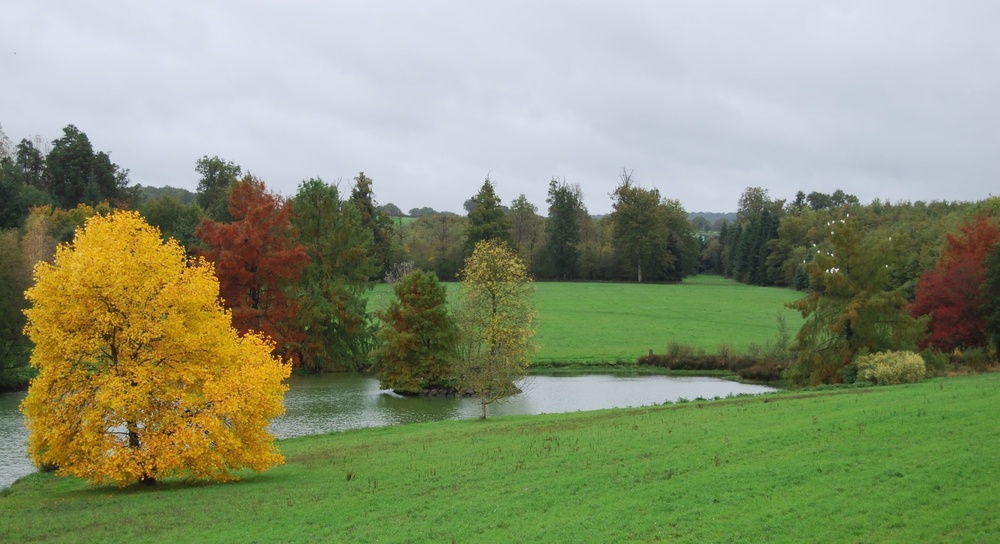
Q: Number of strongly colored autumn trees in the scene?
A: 3